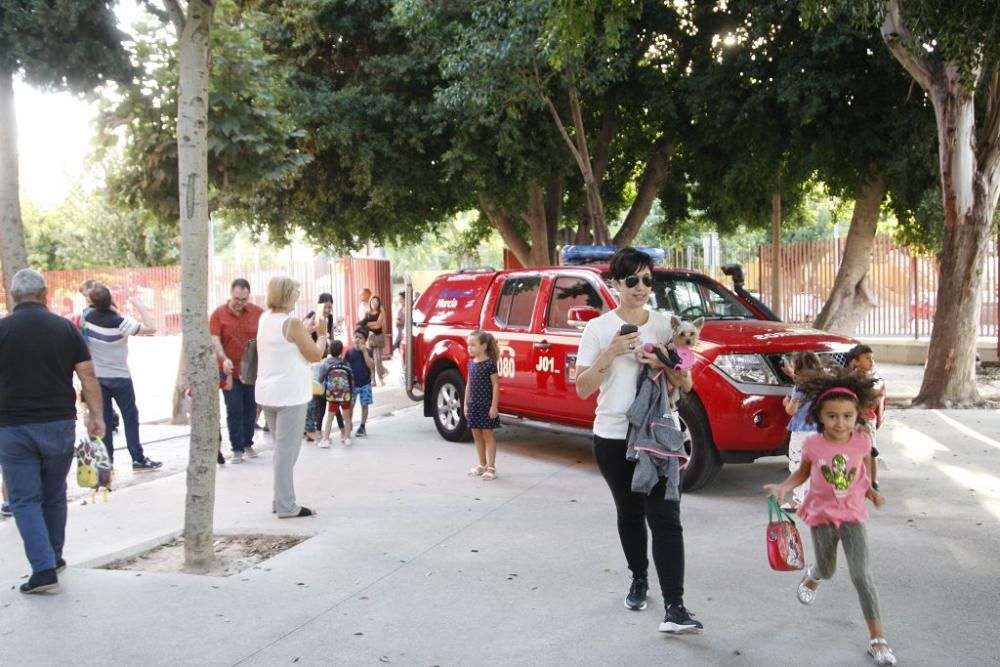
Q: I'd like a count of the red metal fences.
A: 2